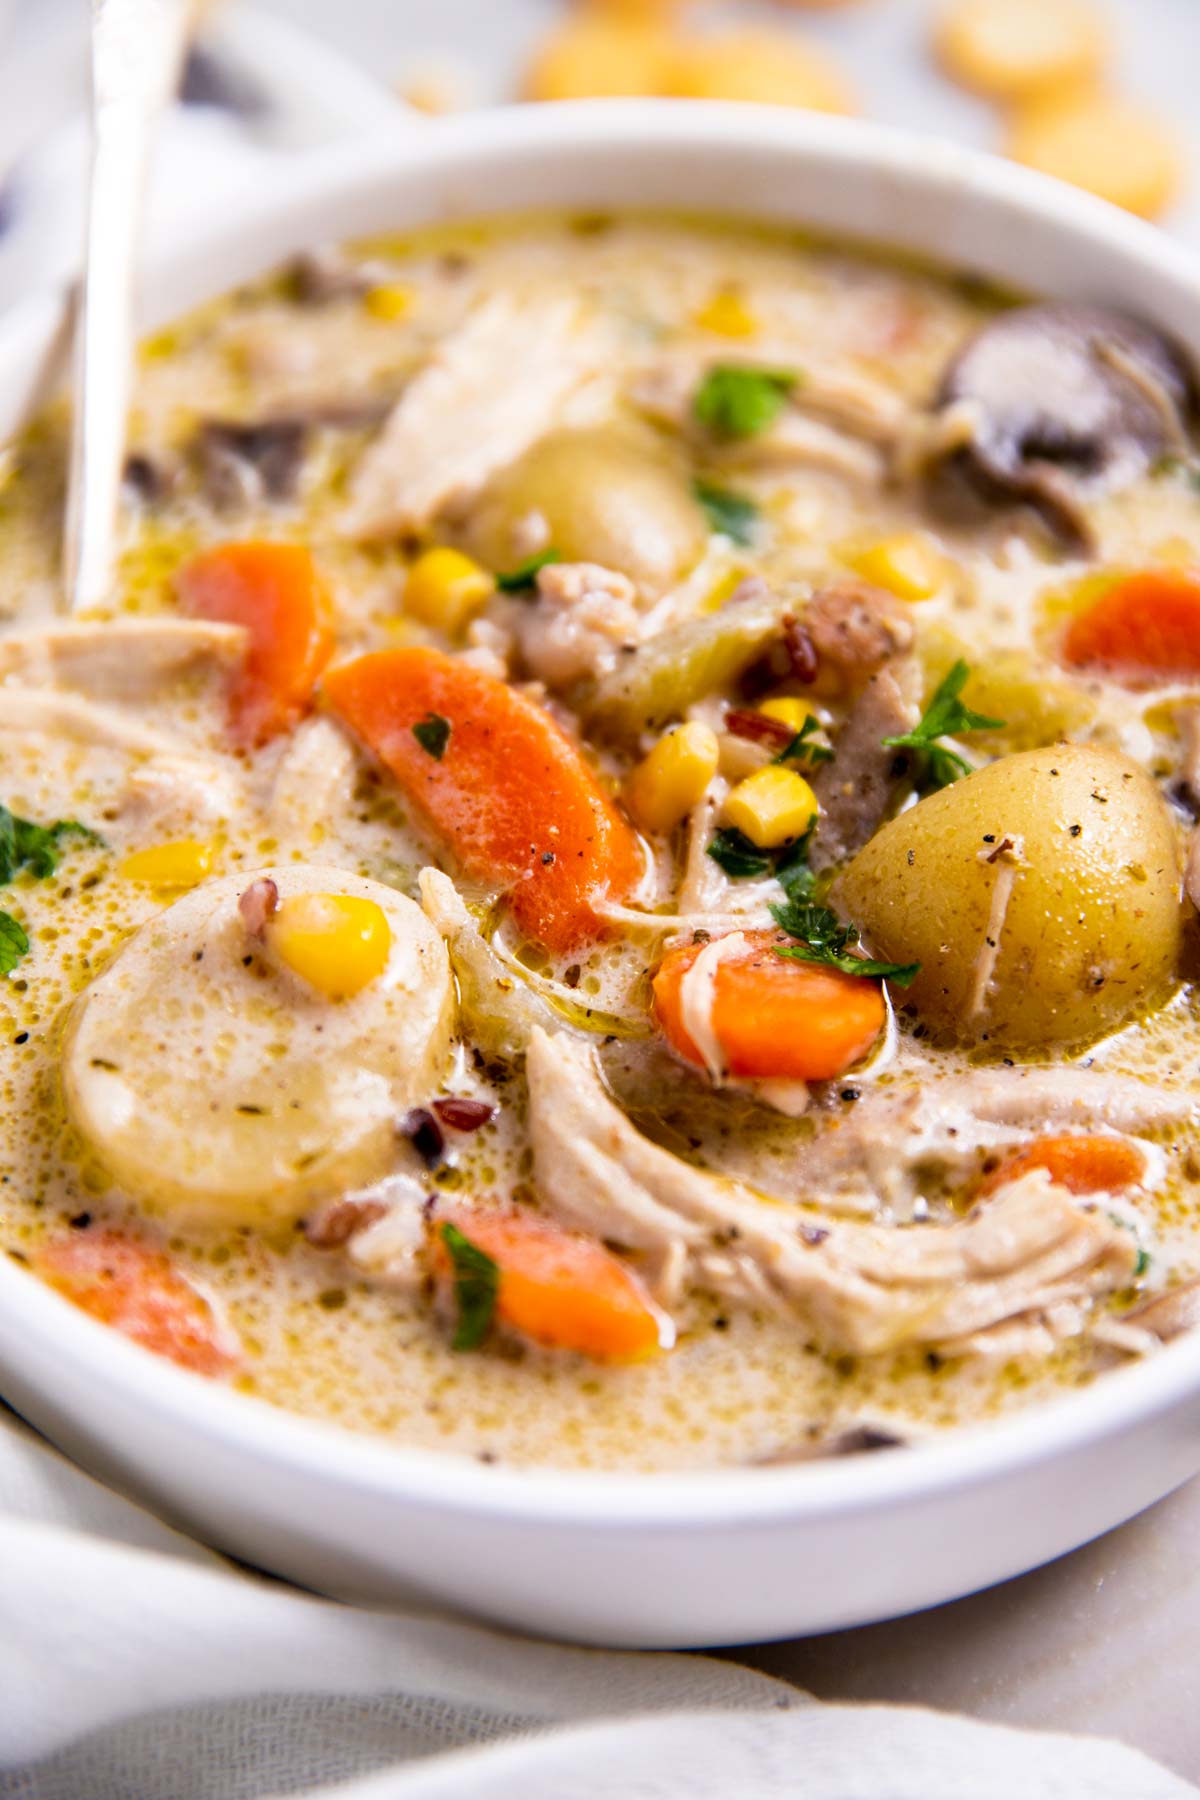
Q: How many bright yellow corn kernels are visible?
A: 9